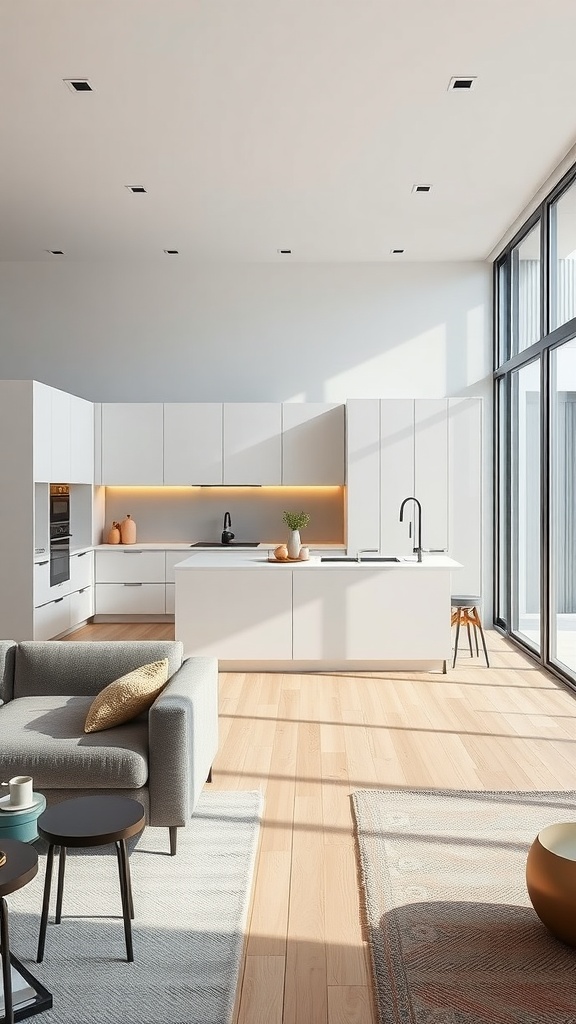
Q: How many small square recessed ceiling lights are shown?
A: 8